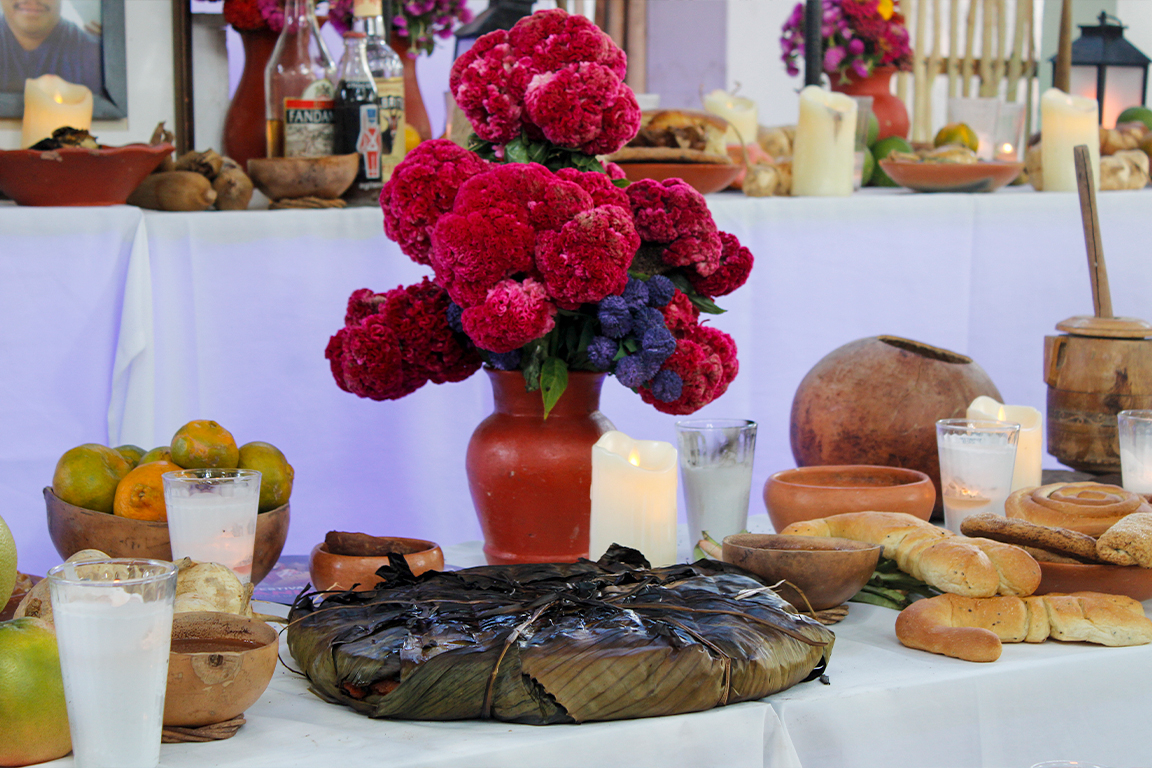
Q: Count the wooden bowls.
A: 4